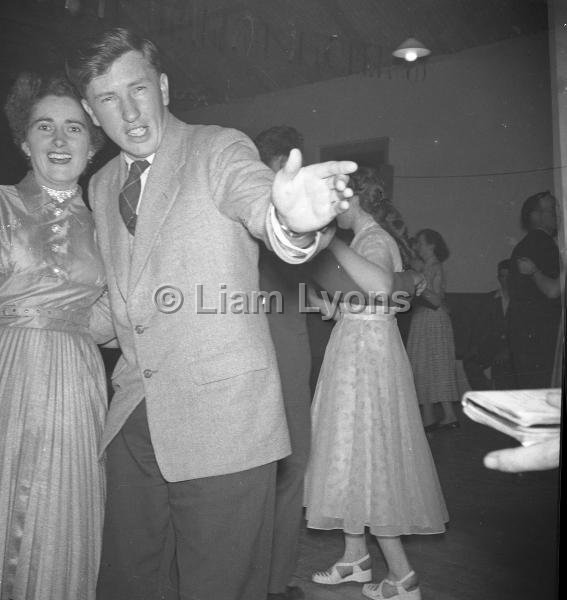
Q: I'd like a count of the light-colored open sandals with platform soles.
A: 2